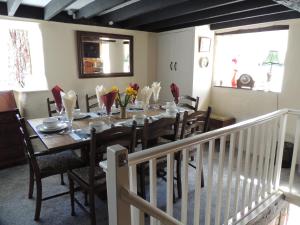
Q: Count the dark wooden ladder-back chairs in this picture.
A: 7